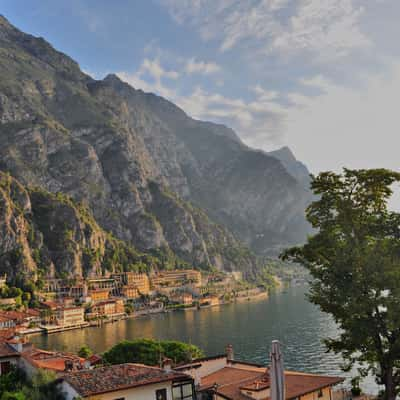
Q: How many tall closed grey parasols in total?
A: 1